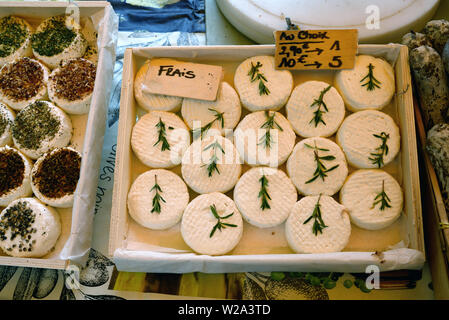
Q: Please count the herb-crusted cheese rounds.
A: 9